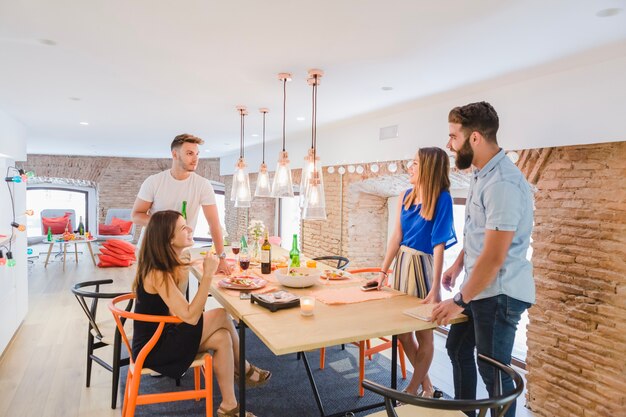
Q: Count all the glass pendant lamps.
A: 6